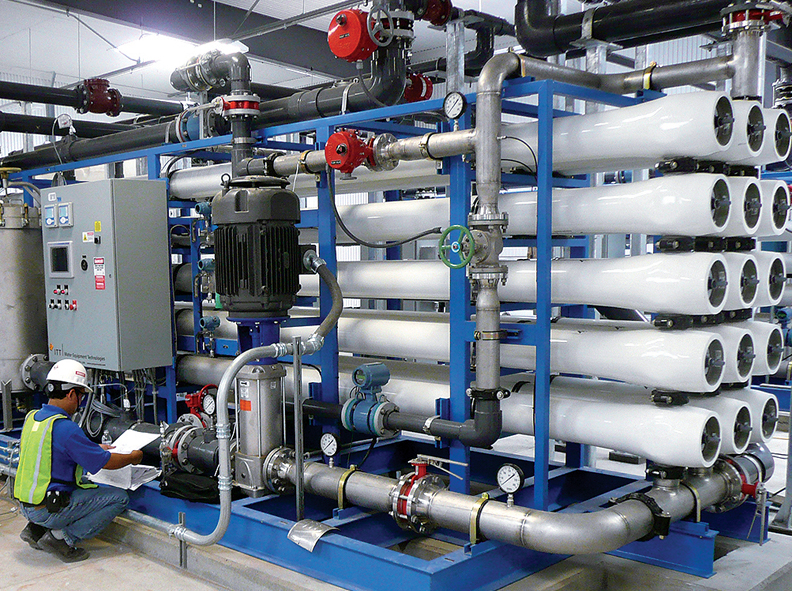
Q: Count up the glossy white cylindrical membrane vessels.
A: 15